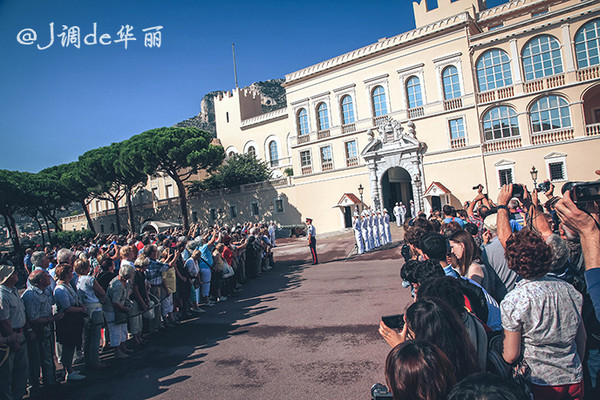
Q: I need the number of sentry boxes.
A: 2